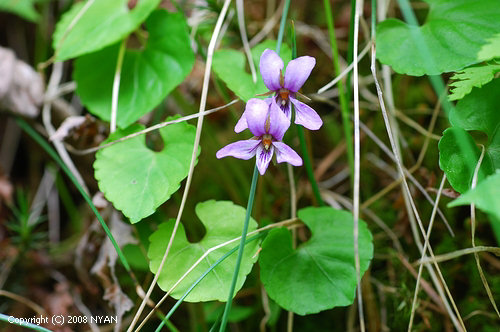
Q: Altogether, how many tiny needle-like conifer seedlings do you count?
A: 1